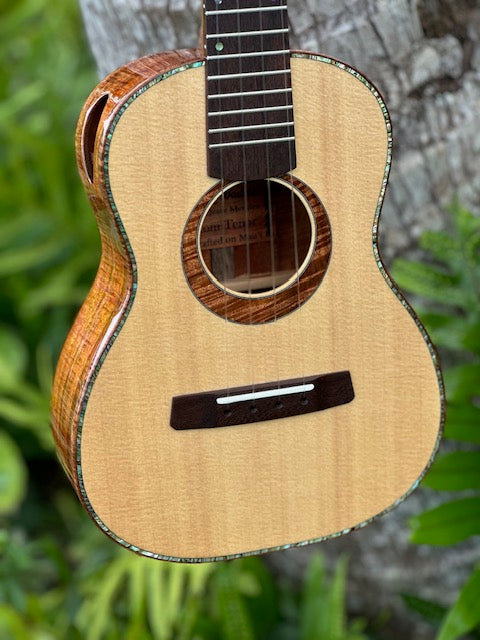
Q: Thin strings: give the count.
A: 4